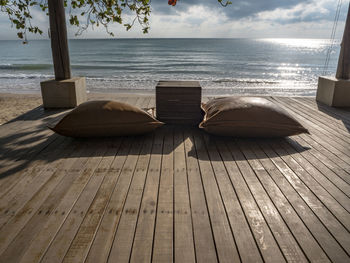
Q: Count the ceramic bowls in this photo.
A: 0